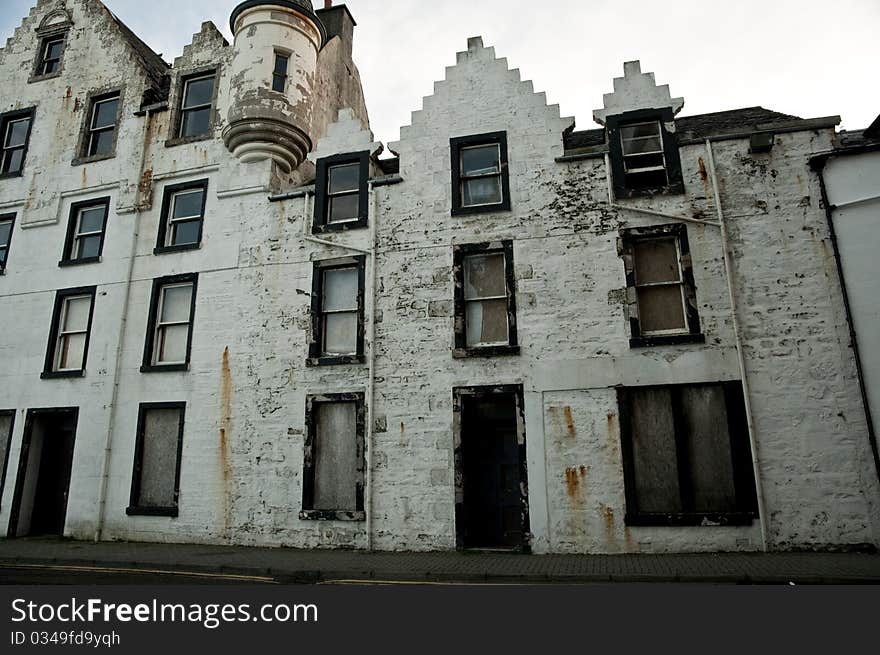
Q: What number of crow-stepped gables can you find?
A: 5